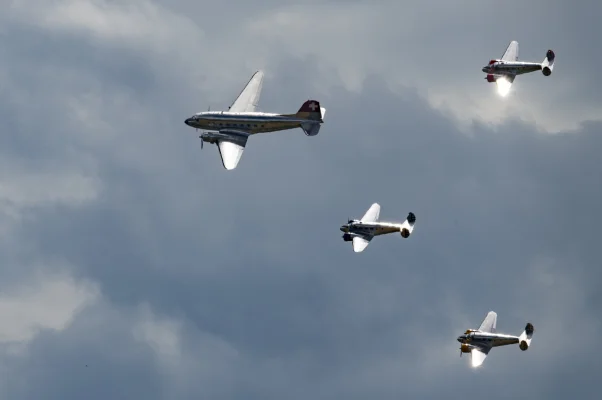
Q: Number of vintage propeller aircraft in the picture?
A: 4